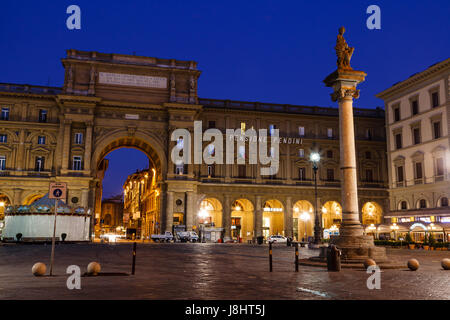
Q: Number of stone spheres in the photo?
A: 5